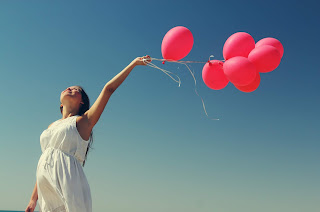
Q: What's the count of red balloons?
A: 7